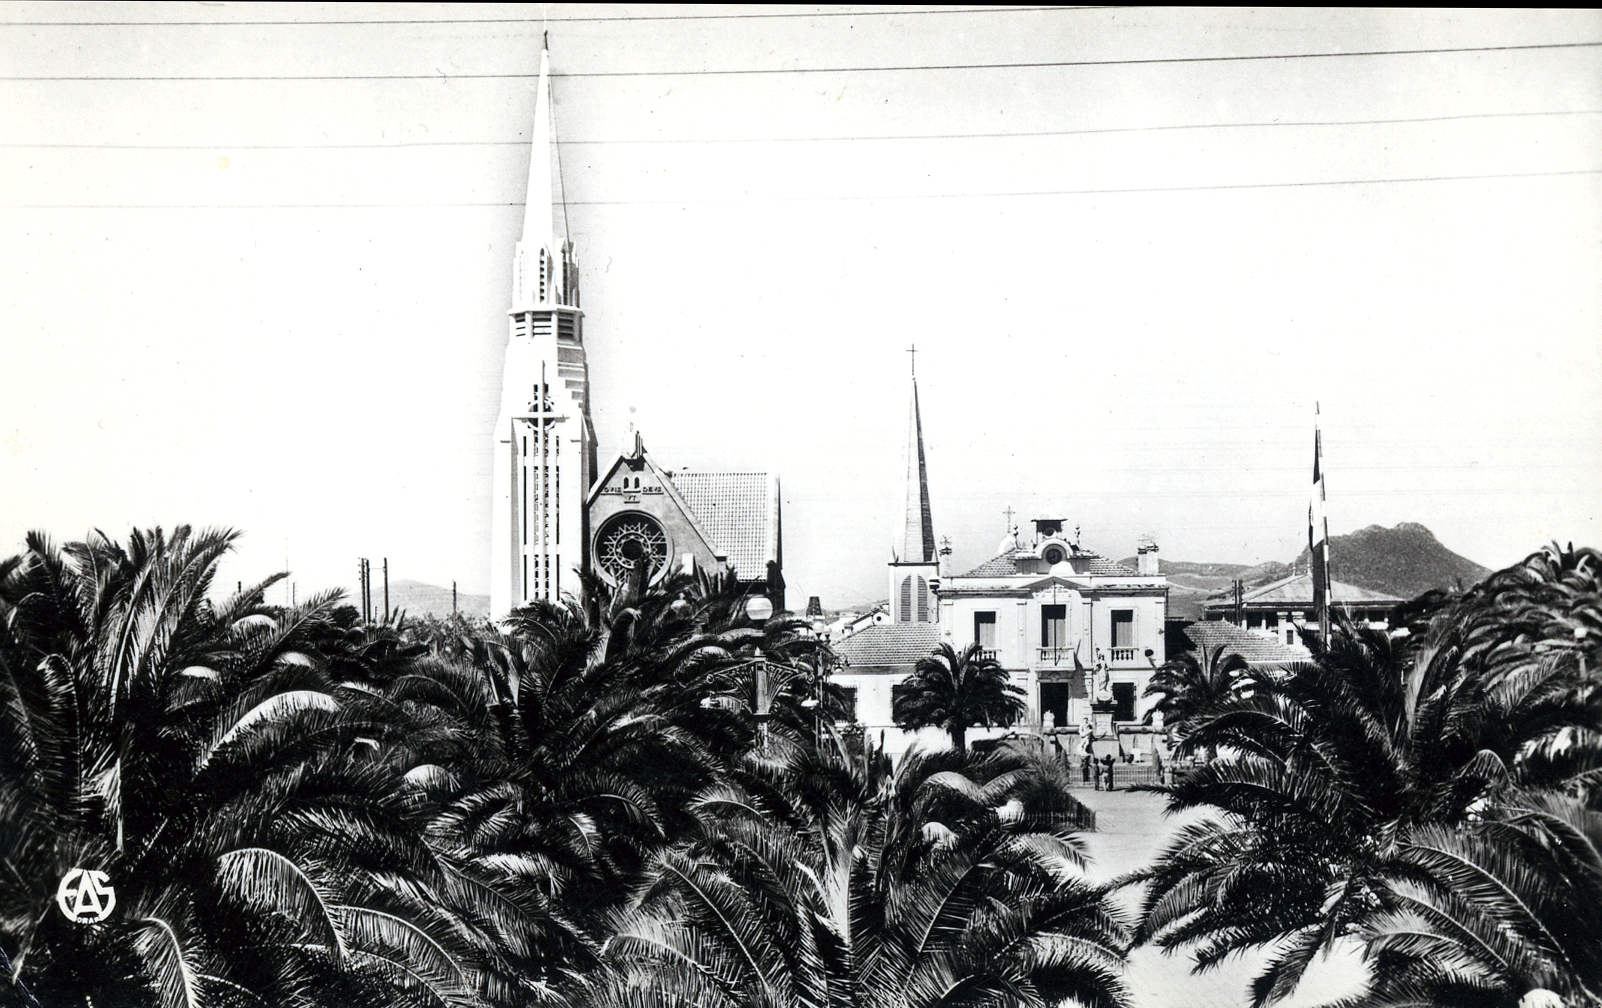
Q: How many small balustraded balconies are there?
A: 3